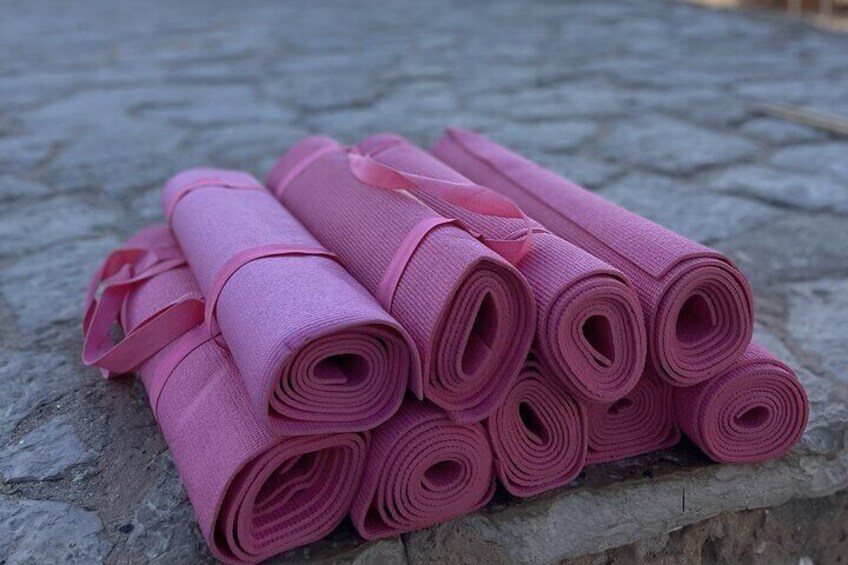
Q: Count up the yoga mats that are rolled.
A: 9